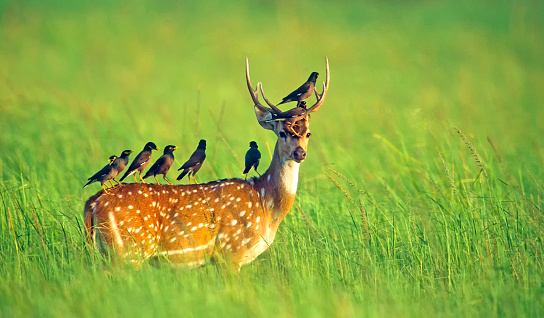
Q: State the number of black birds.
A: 8